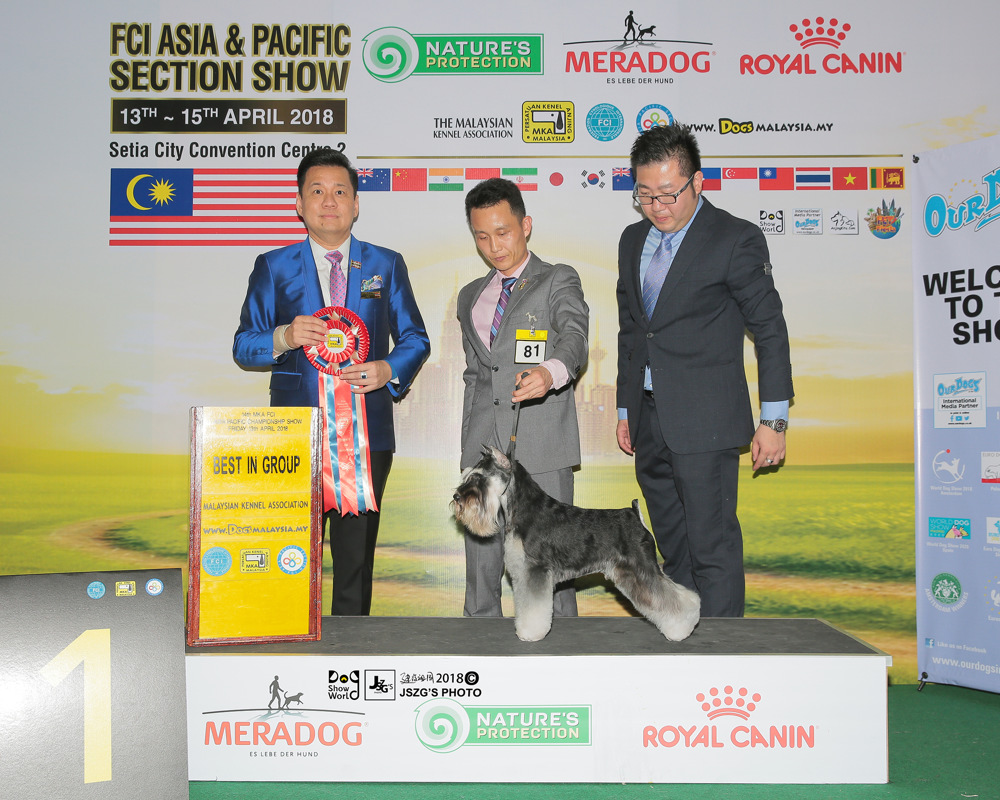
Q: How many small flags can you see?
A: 14